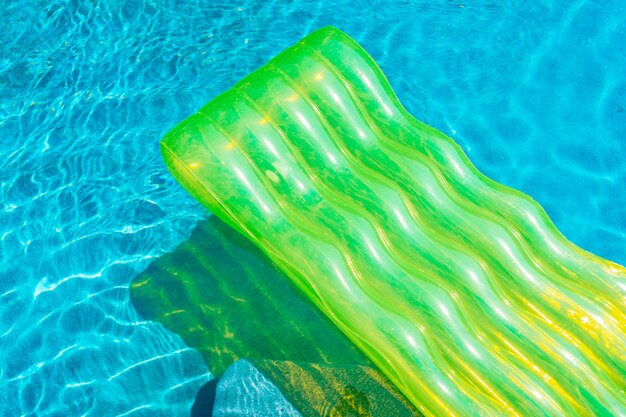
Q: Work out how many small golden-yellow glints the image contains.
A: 5